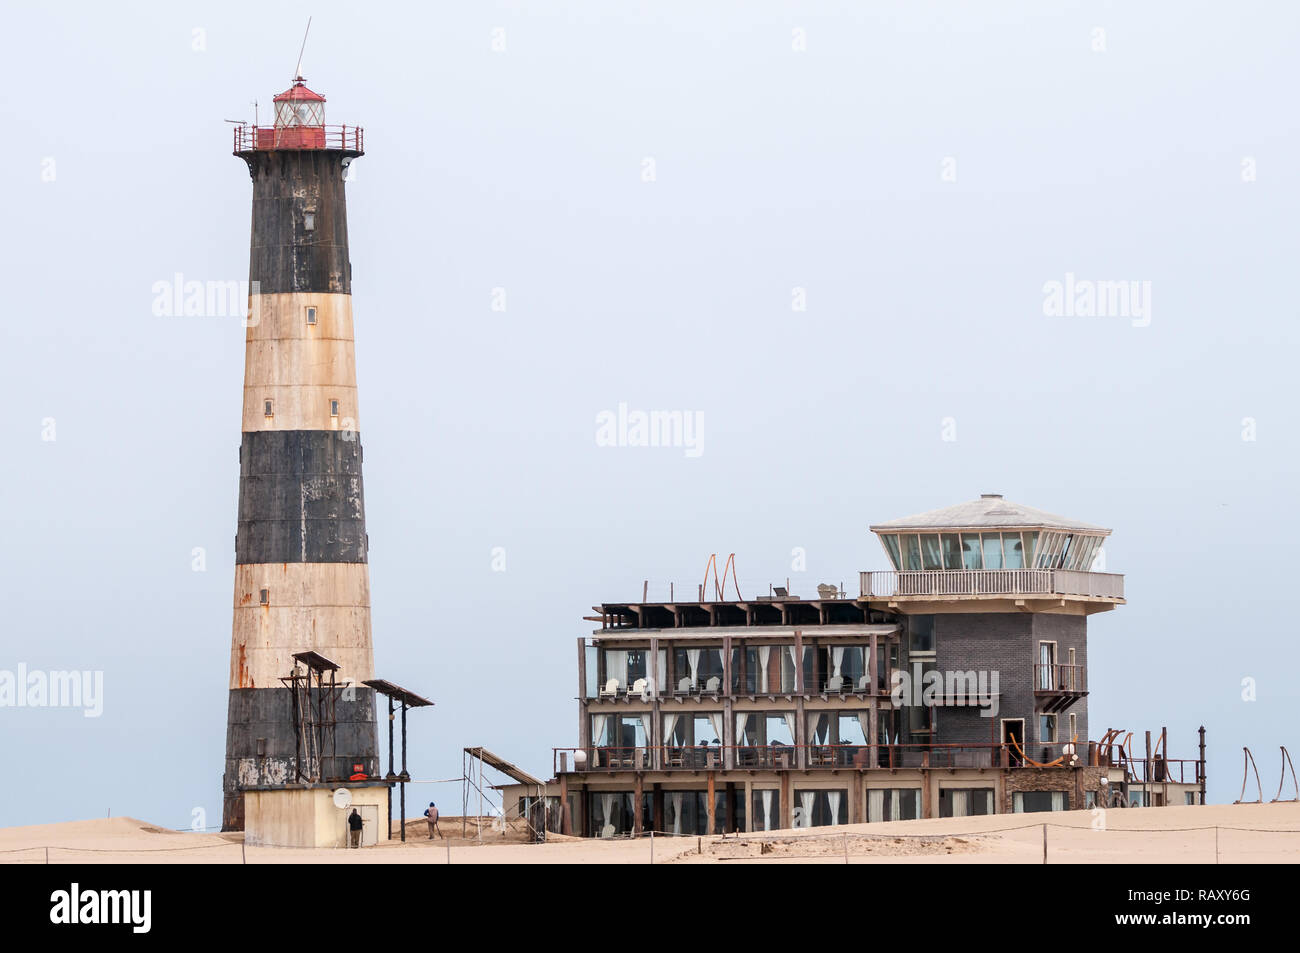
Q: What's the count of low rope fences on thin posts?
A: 1